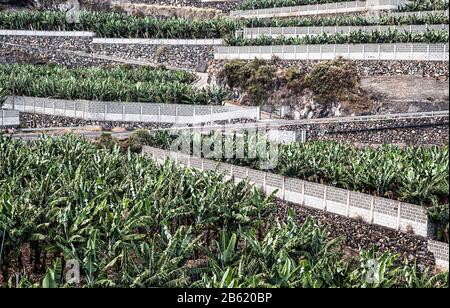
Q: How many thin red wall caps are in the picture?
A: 0